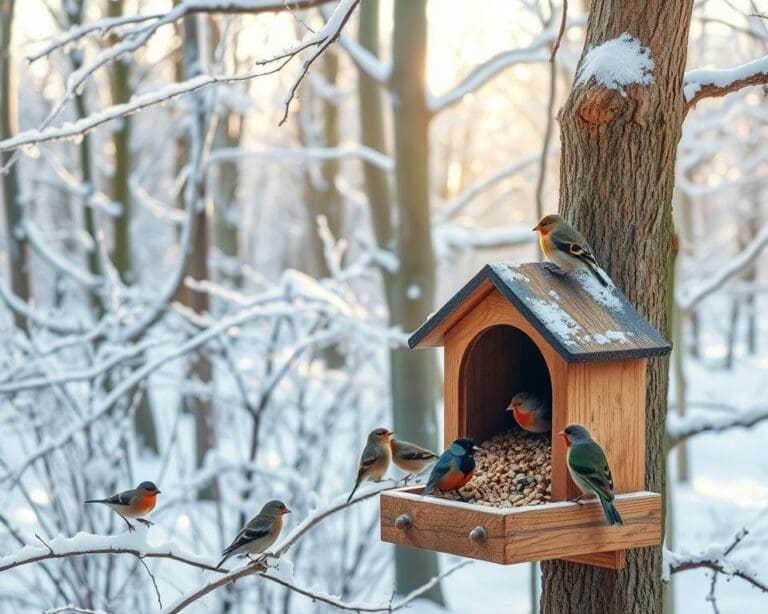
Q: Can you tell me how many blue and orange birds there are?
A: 1